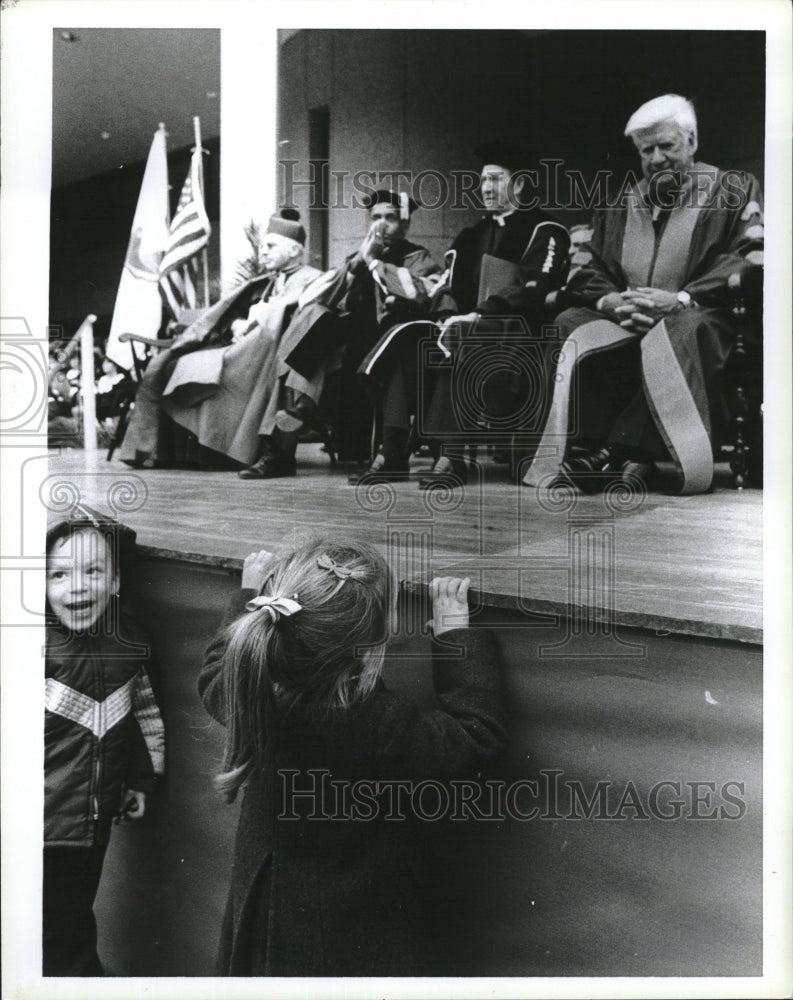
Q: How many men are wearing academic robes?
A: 4